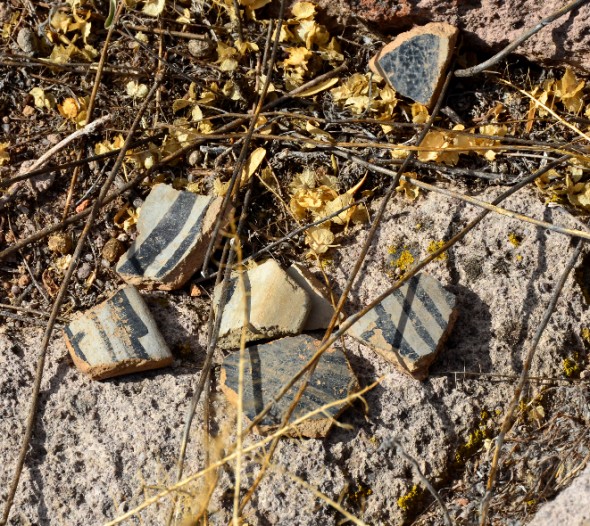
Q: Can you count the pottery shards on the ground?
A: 7